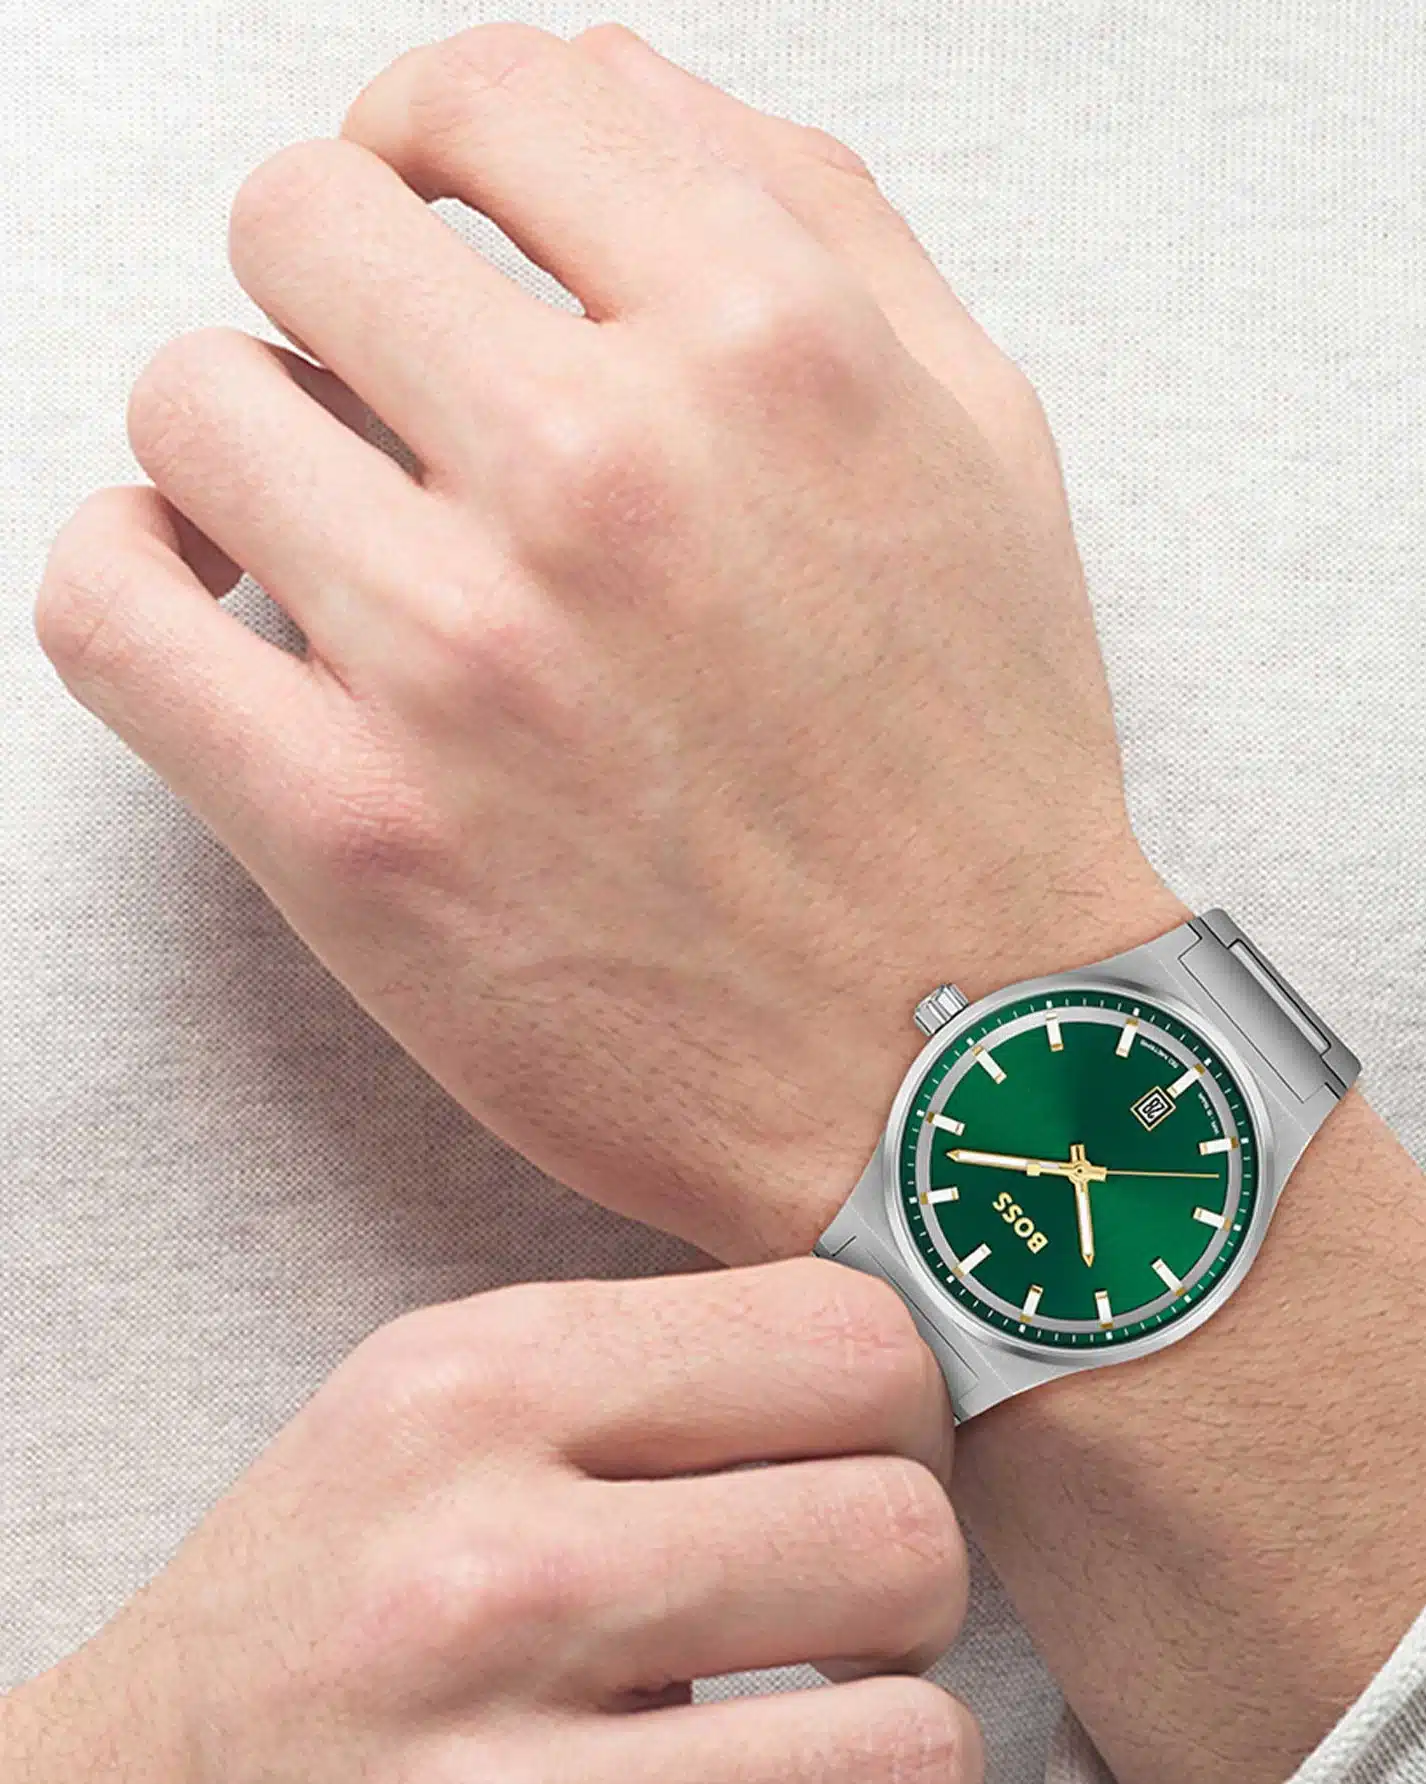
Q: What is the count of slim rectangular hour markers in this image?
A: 12